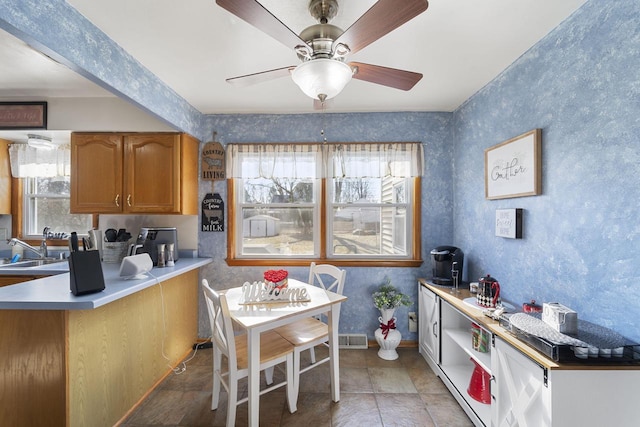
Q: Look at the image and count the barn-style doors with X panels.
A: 2